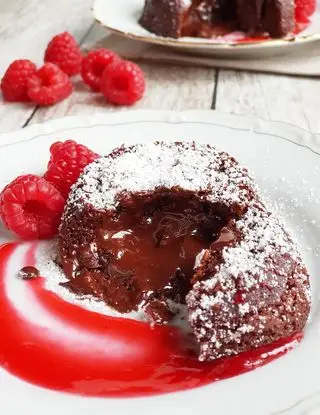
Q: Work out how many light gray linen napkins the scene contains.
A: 1